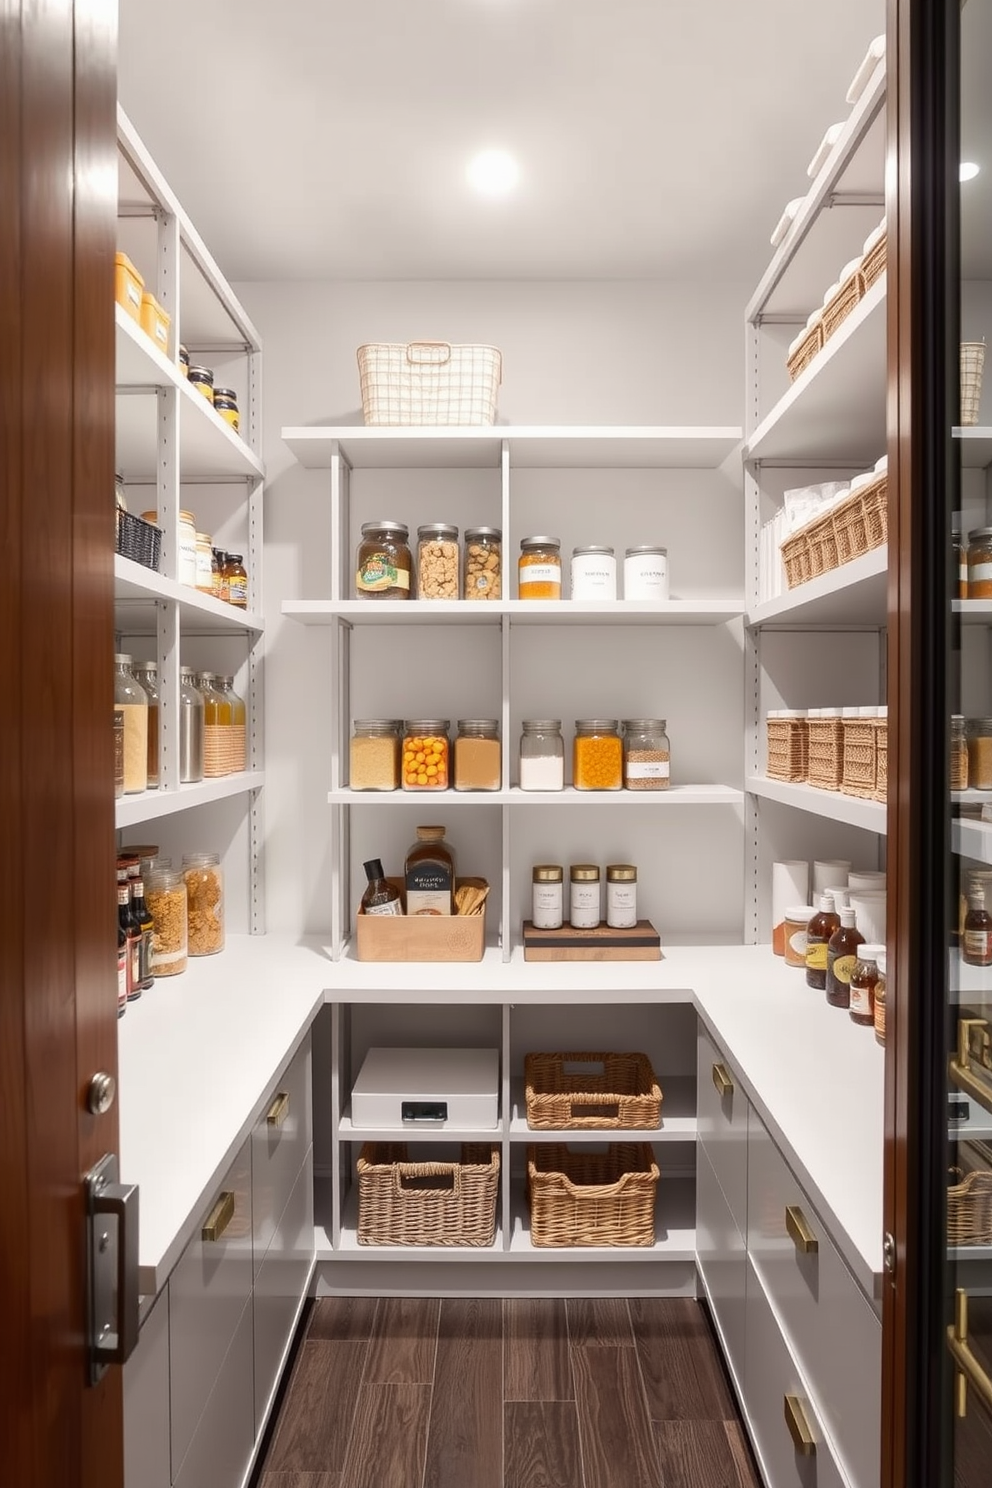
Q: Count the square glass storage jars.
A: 6